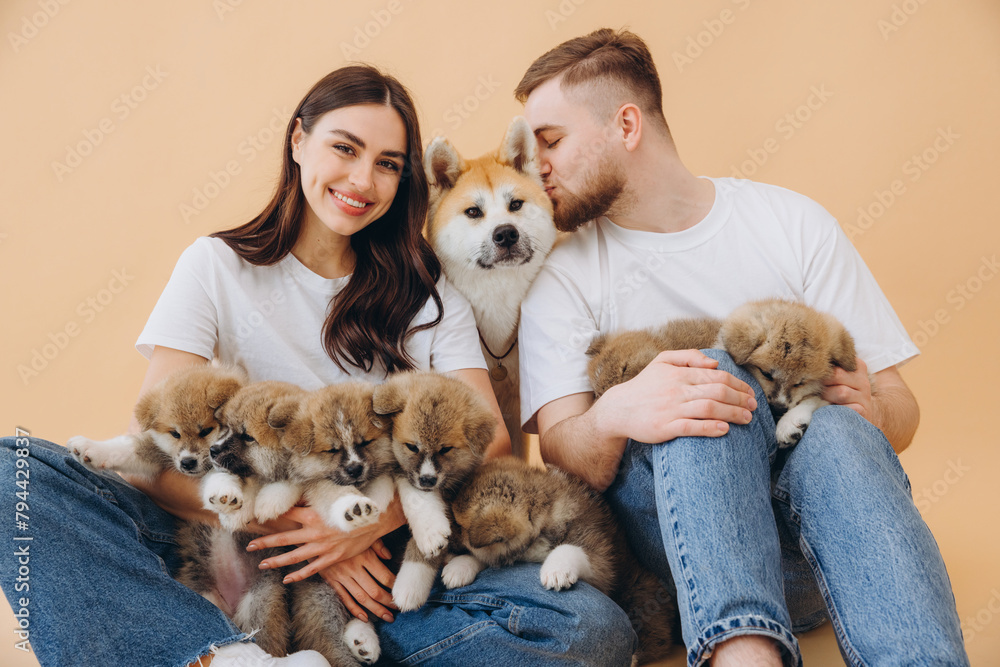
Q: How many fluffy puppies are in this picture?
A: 7